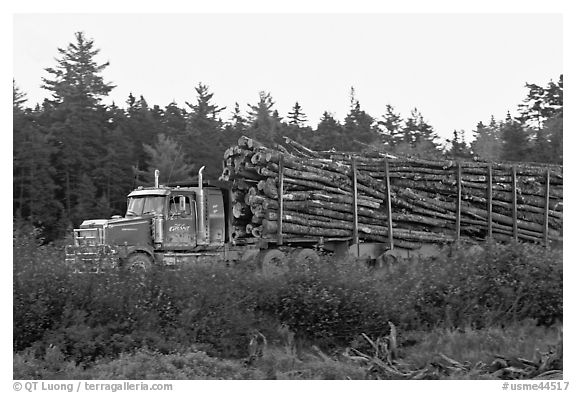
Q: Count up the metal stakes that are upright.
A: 7